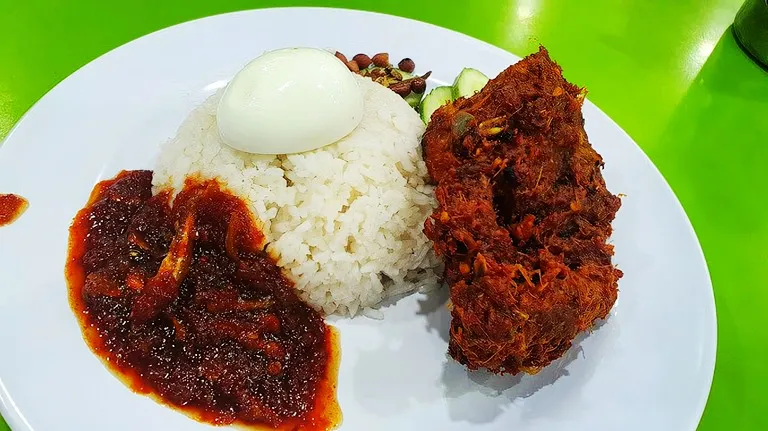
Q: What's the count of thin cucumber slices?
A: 2